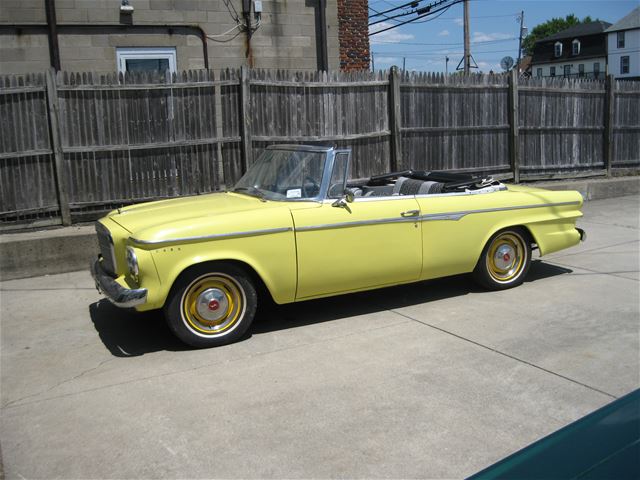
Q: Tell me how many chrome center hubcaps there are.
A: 2